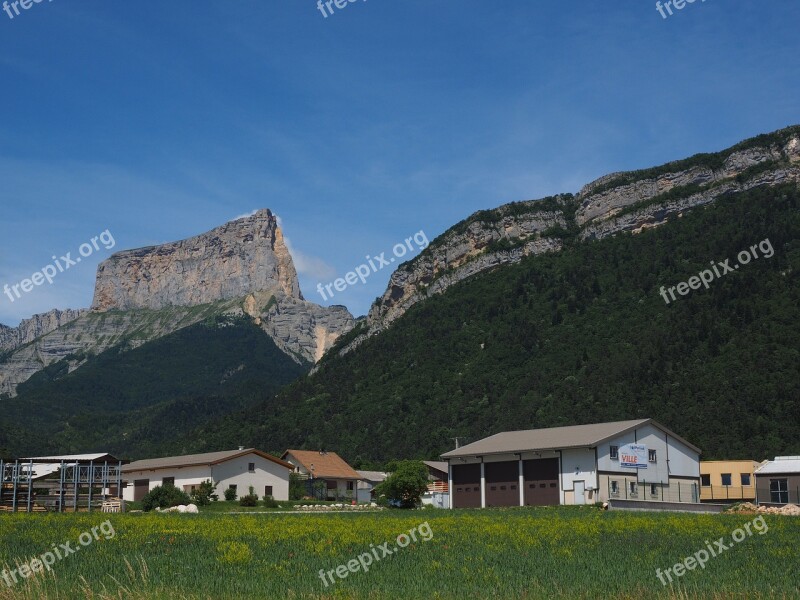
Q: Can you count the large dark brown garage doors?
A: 3